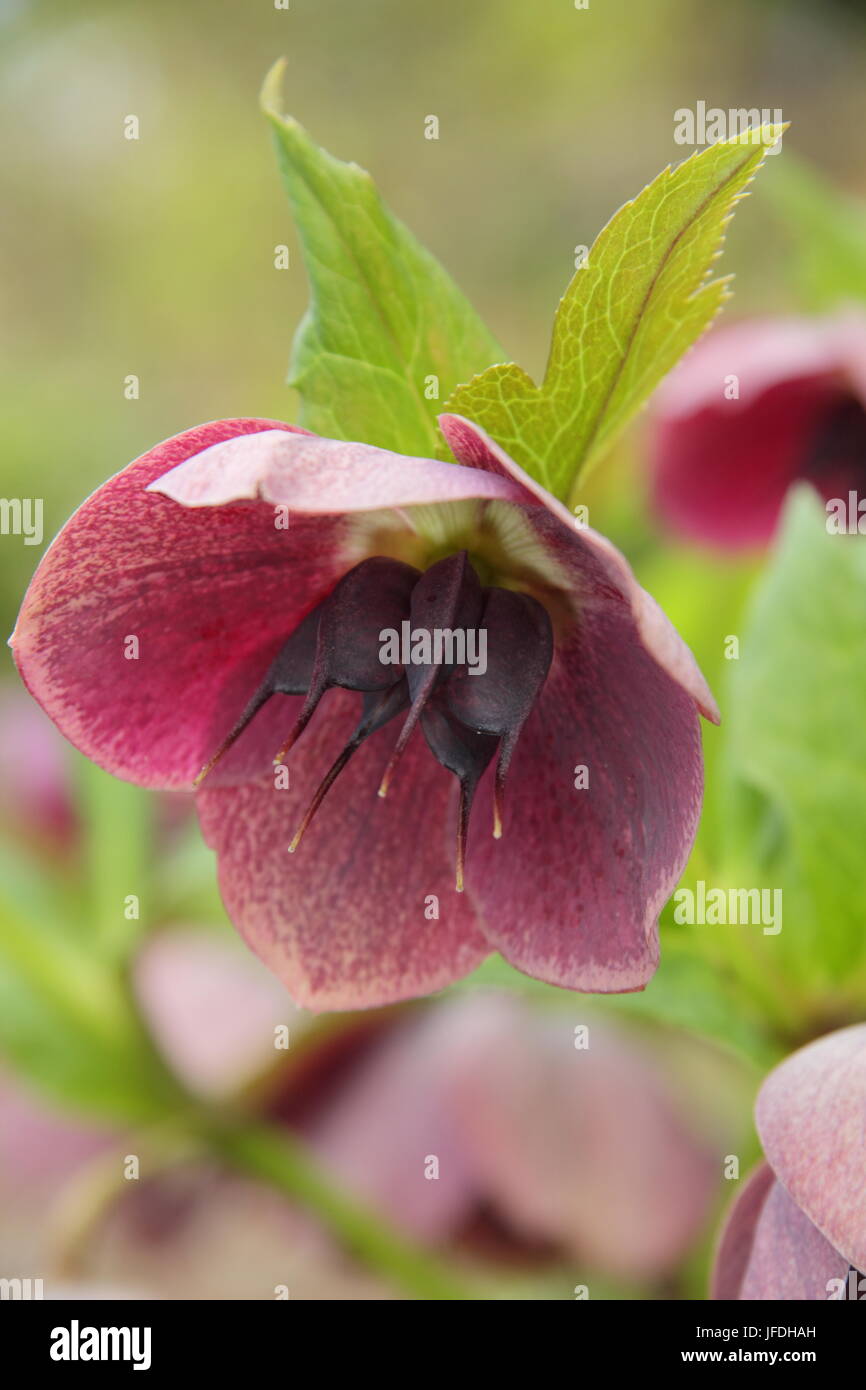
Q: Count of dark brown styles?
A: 6